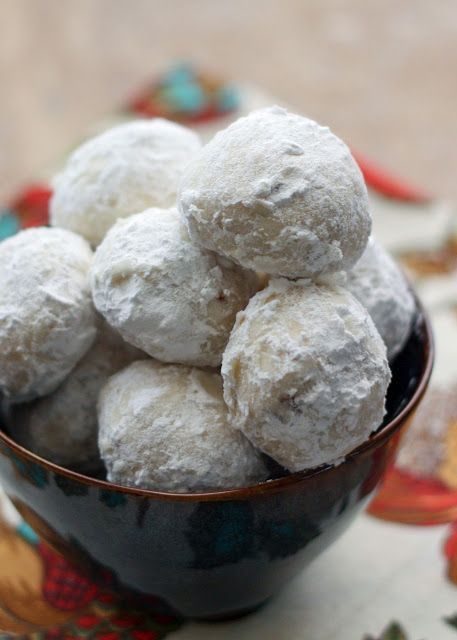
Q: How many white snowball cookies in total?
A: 8